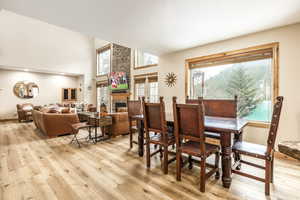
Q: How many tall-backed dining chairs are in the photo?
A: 4